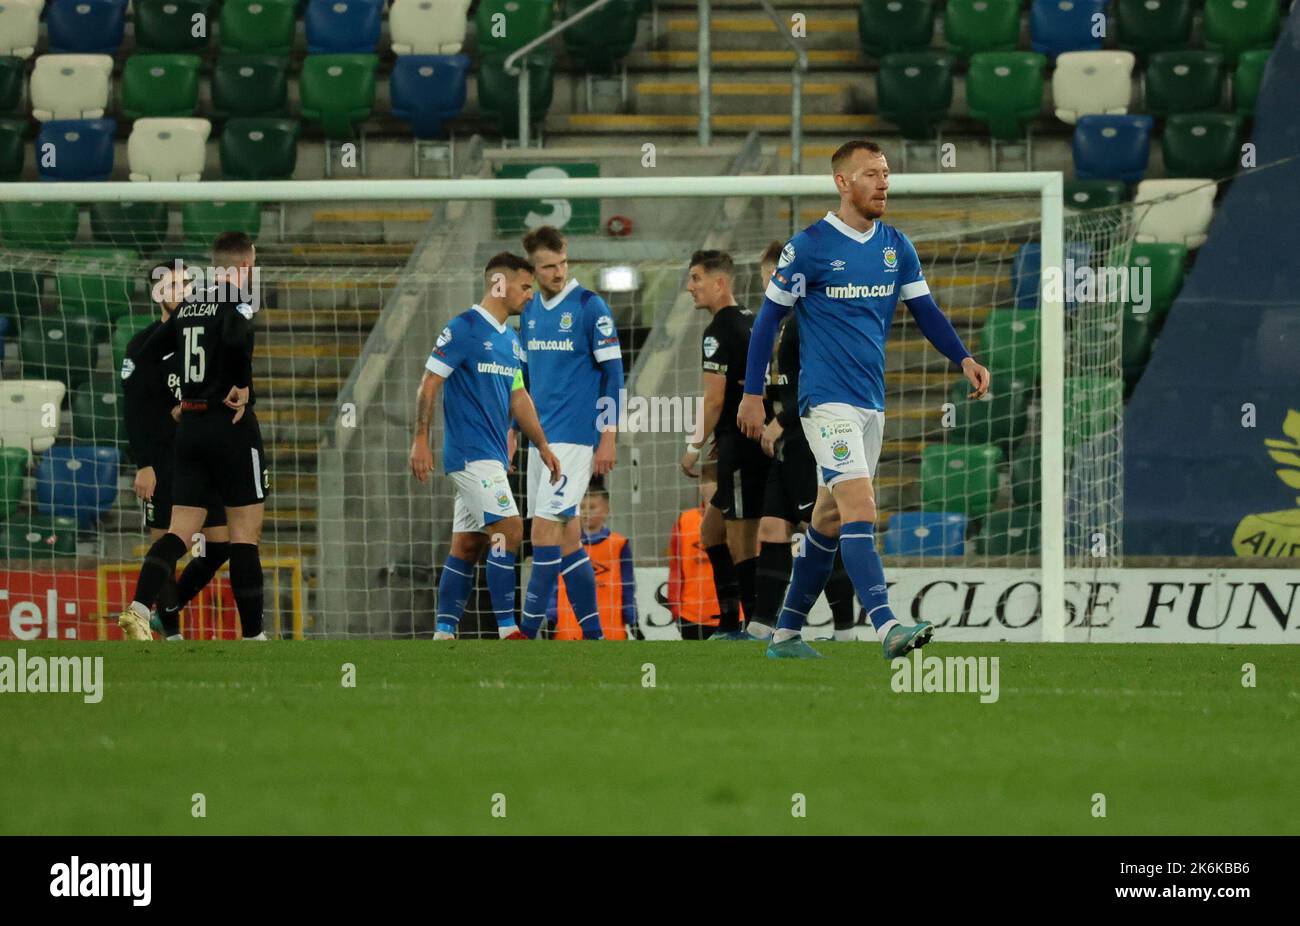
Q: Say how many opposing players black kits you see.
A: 4